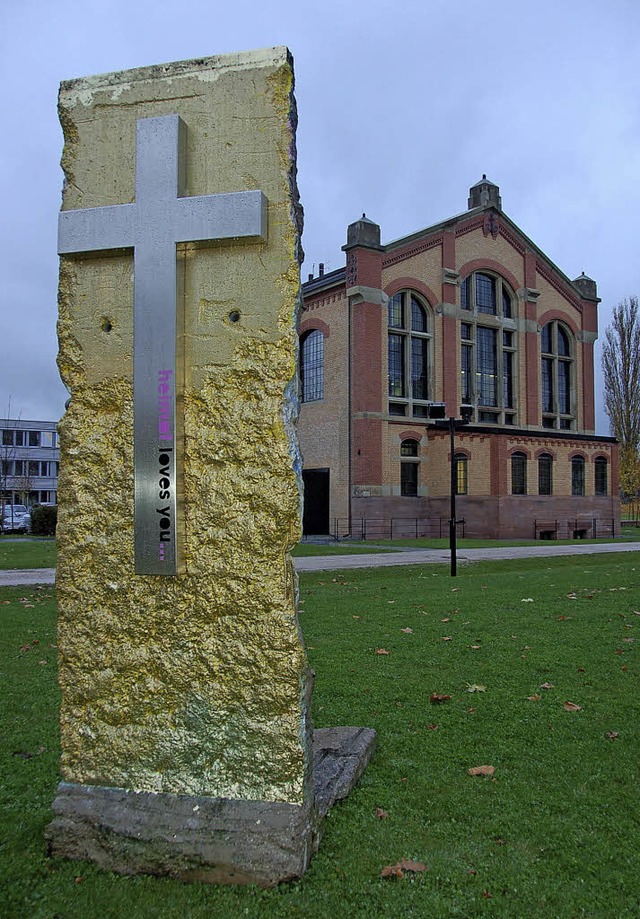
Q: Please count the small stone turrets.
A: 3